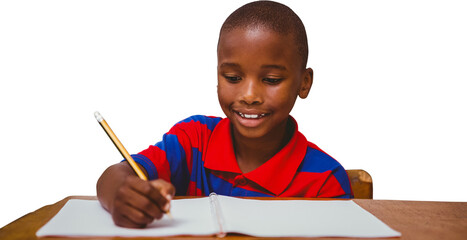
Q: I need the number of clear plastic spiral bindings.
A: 1